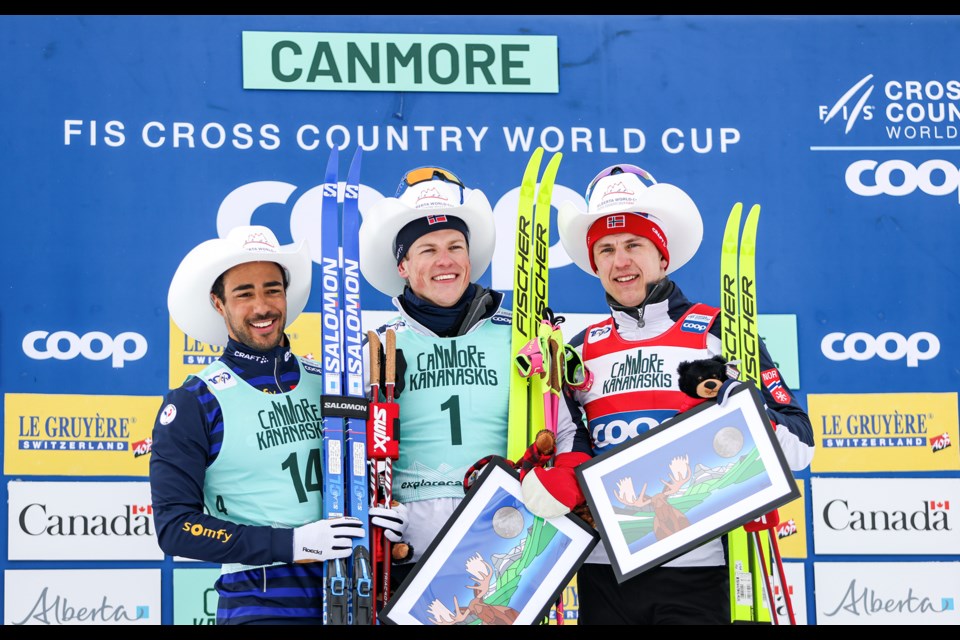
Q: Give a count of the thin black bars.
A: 2